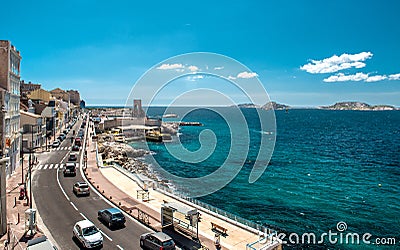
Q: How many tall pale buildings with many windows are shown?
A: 1